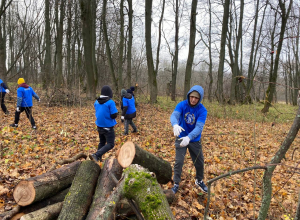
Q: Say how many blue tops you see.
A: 5